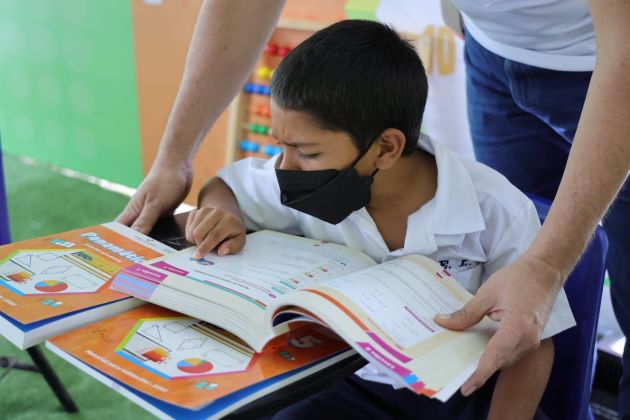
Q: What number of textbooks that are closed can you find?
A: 2